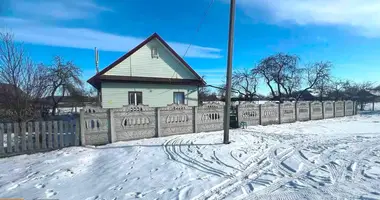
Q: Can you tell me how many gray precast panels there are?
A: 12